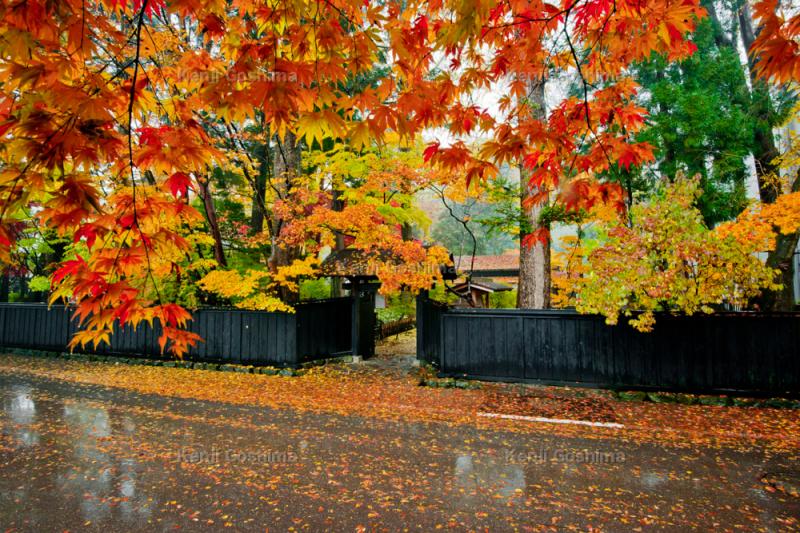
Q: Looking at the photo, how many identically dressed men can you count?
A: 0